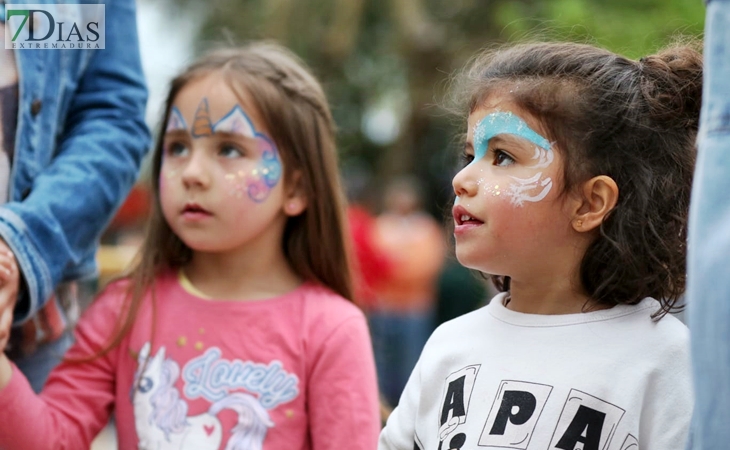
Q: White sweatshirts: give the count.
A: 1